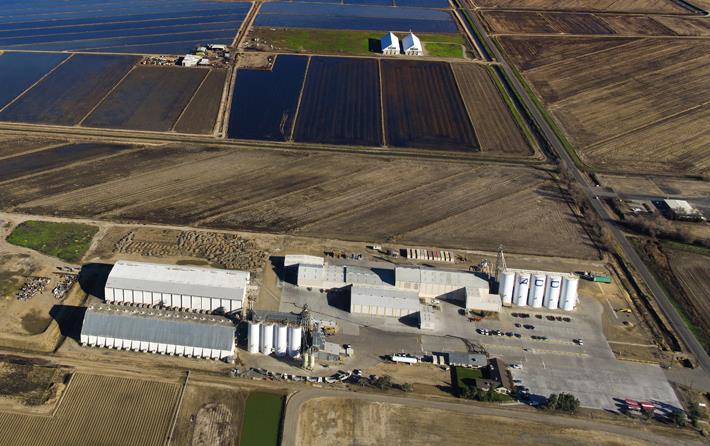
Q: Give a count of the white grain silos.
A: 9